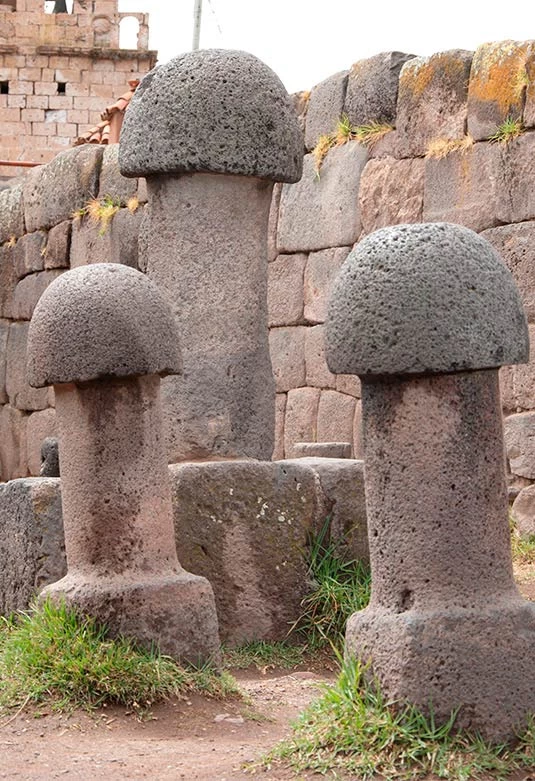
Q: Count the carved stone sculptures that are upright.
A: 3